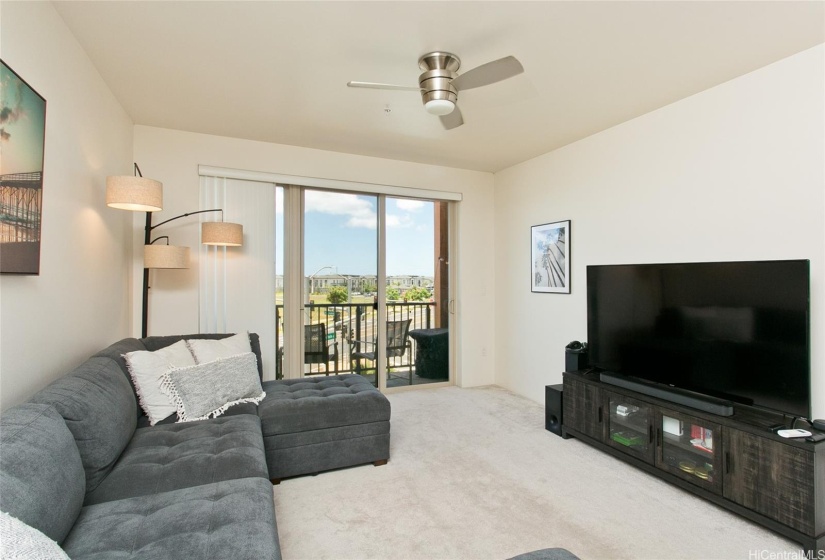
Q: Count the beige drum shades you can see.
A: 3